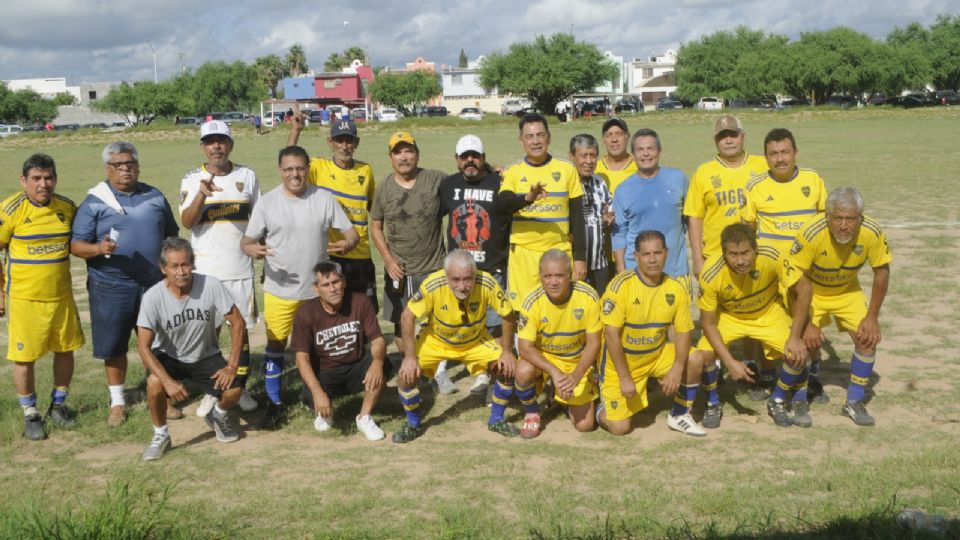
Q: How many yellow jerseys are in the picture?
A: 11